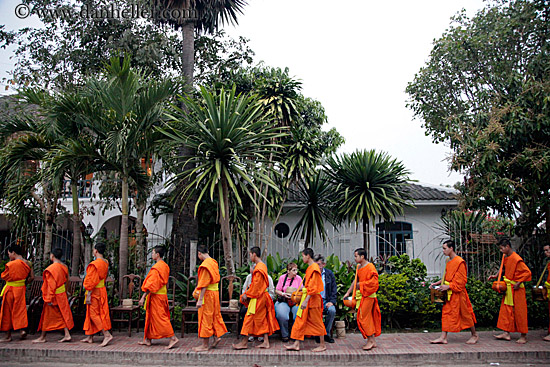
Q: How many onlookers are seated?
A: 3